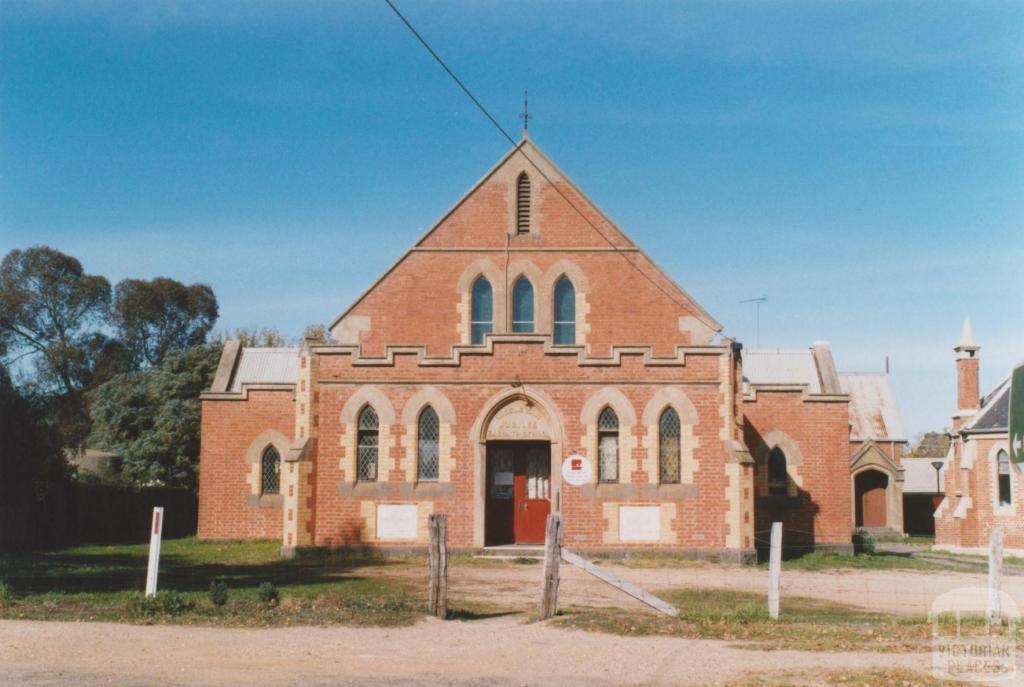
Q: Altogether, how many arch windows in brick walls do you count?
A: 11